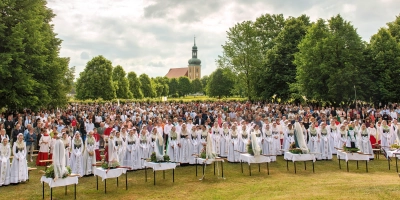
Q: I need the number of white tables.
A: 8